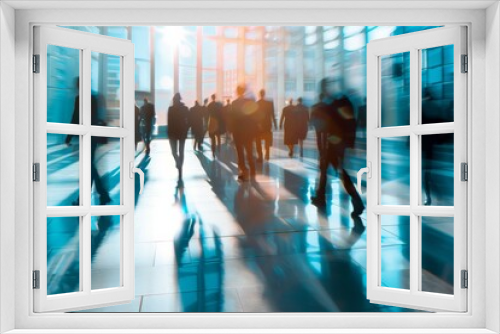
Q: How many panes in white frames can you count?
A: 12